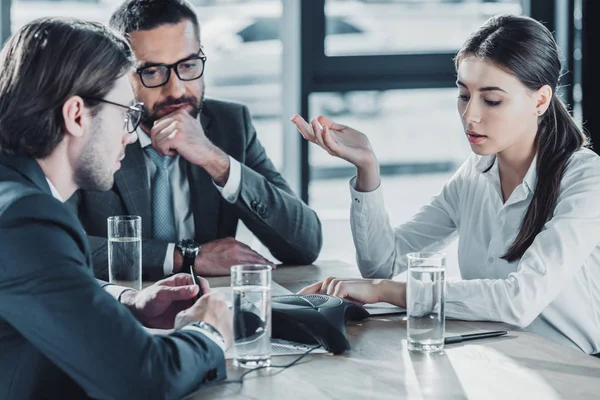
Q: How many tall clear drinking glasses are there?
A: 3